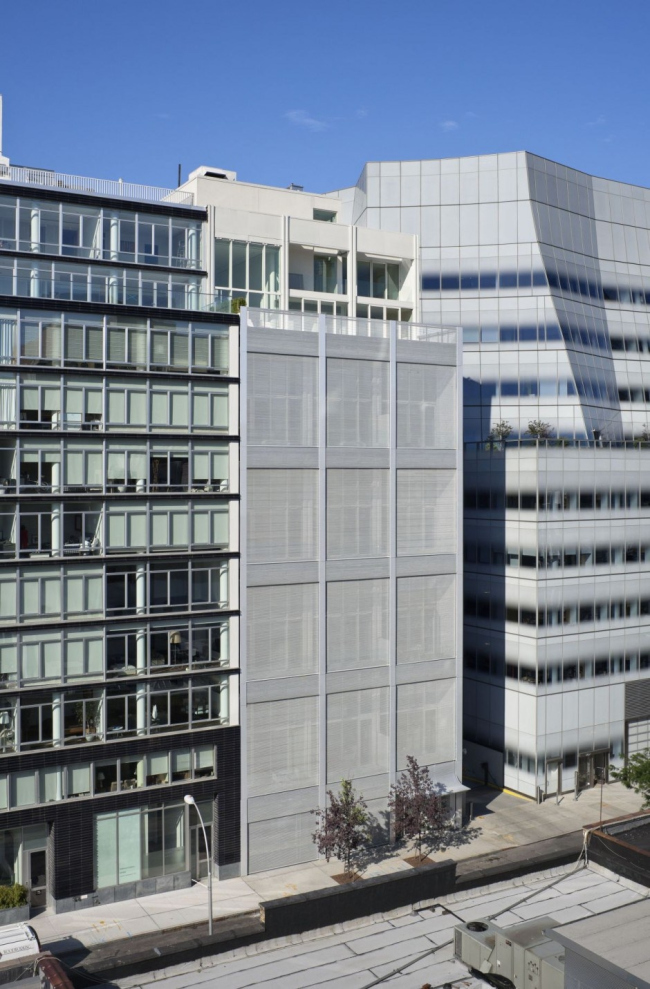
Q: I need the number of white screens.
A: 12